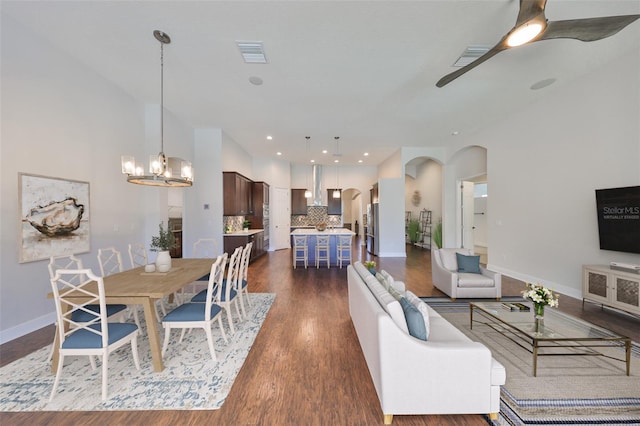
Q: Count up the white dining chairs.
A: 8